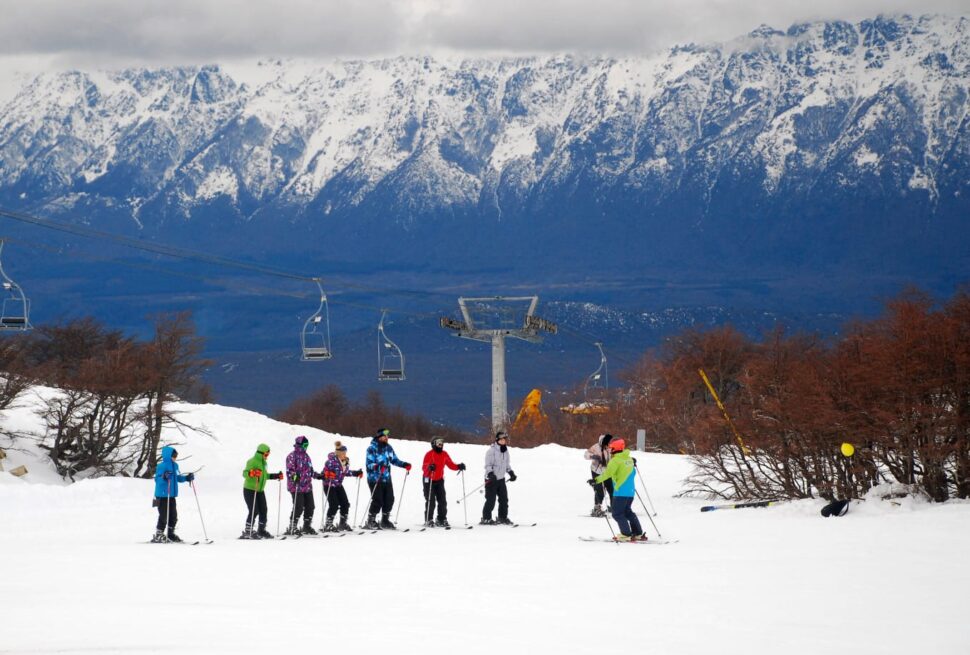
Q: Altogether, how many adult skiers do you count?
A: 9